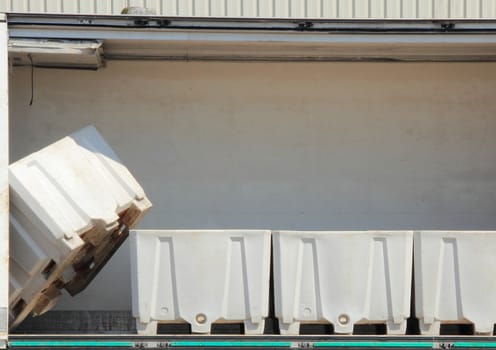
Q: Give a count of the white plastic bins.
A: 4